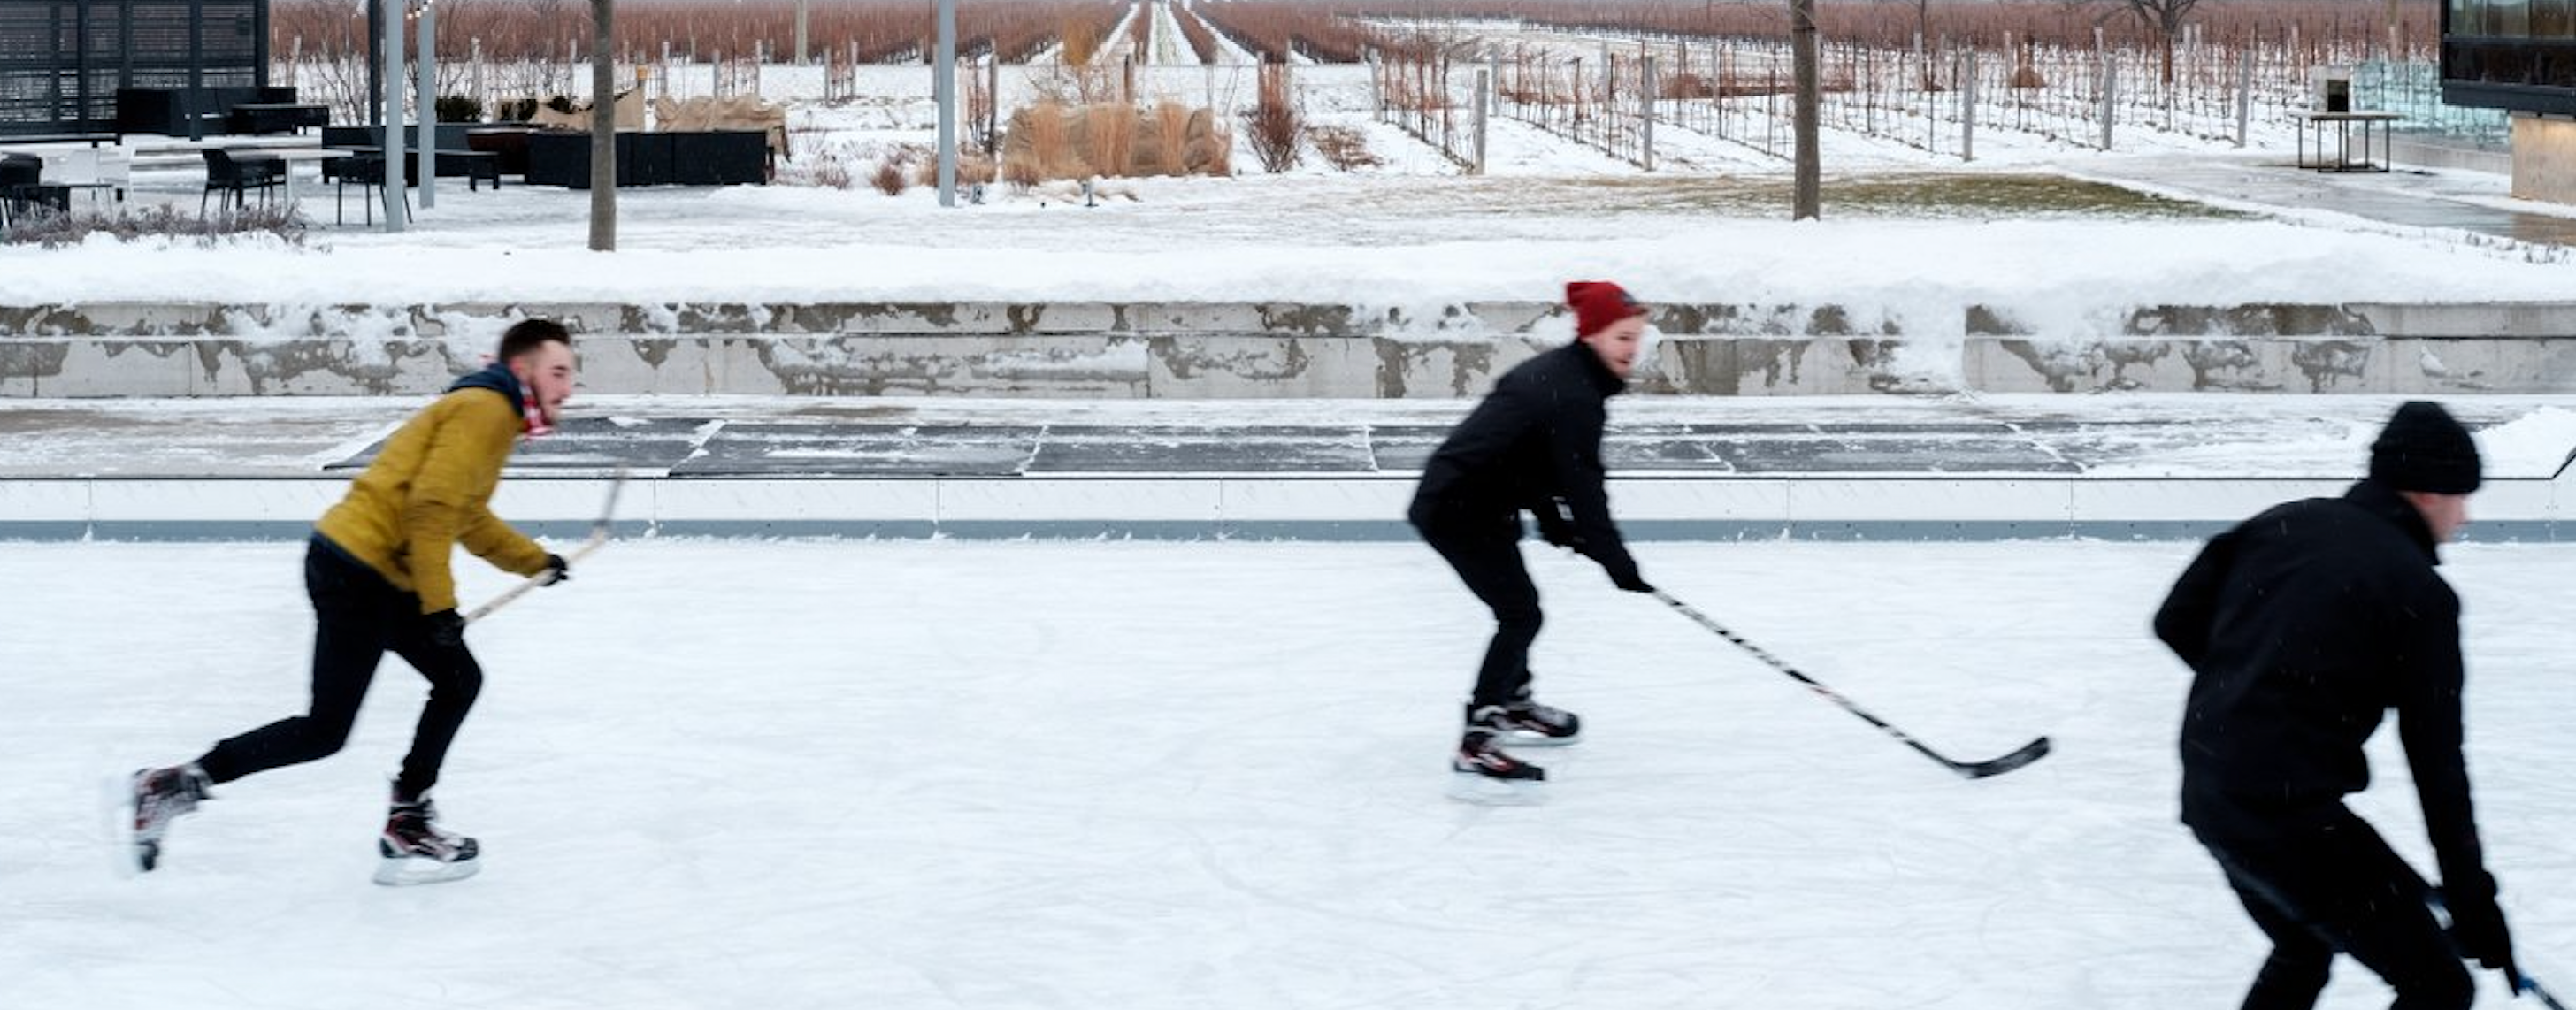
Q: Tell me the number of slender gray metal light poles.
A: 3